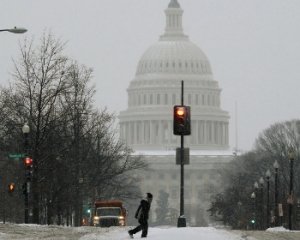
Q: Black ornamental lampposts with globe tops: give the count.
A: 7